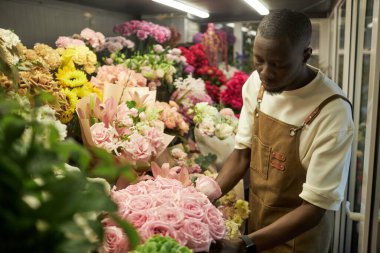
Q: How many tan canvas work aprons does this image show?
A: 1